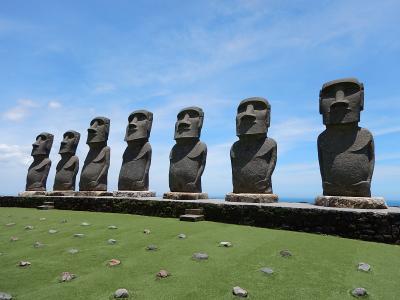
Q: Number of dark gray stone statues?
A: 7